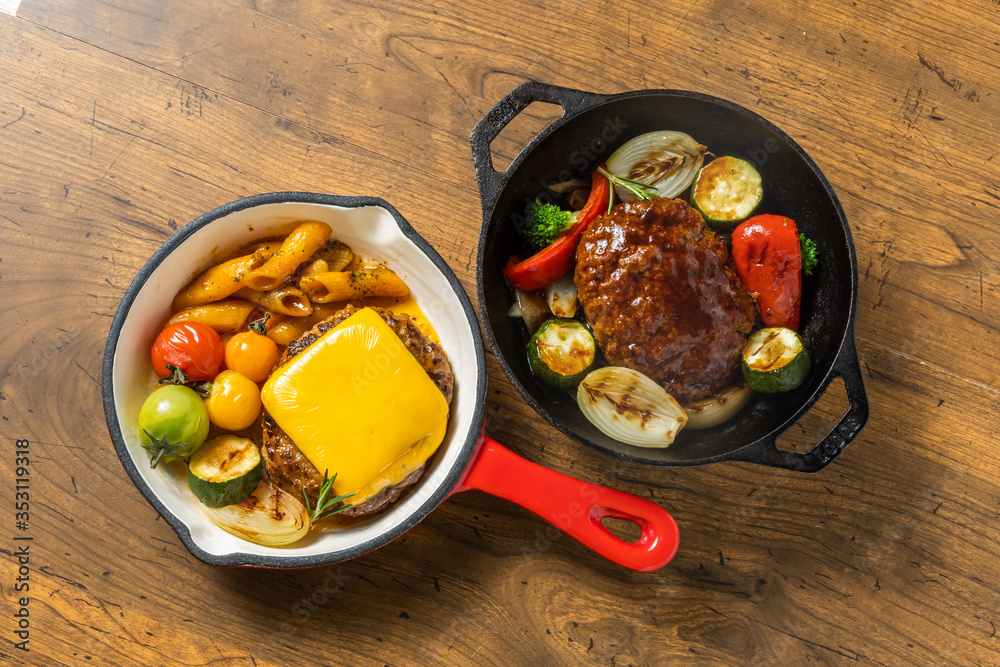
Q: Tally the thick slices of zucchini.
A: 4